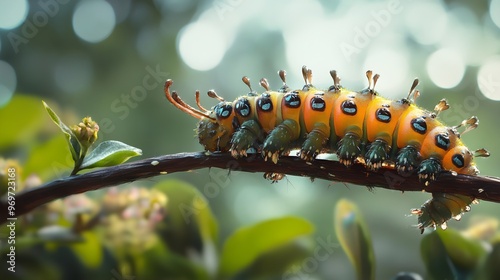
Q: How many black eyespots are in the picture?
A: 10